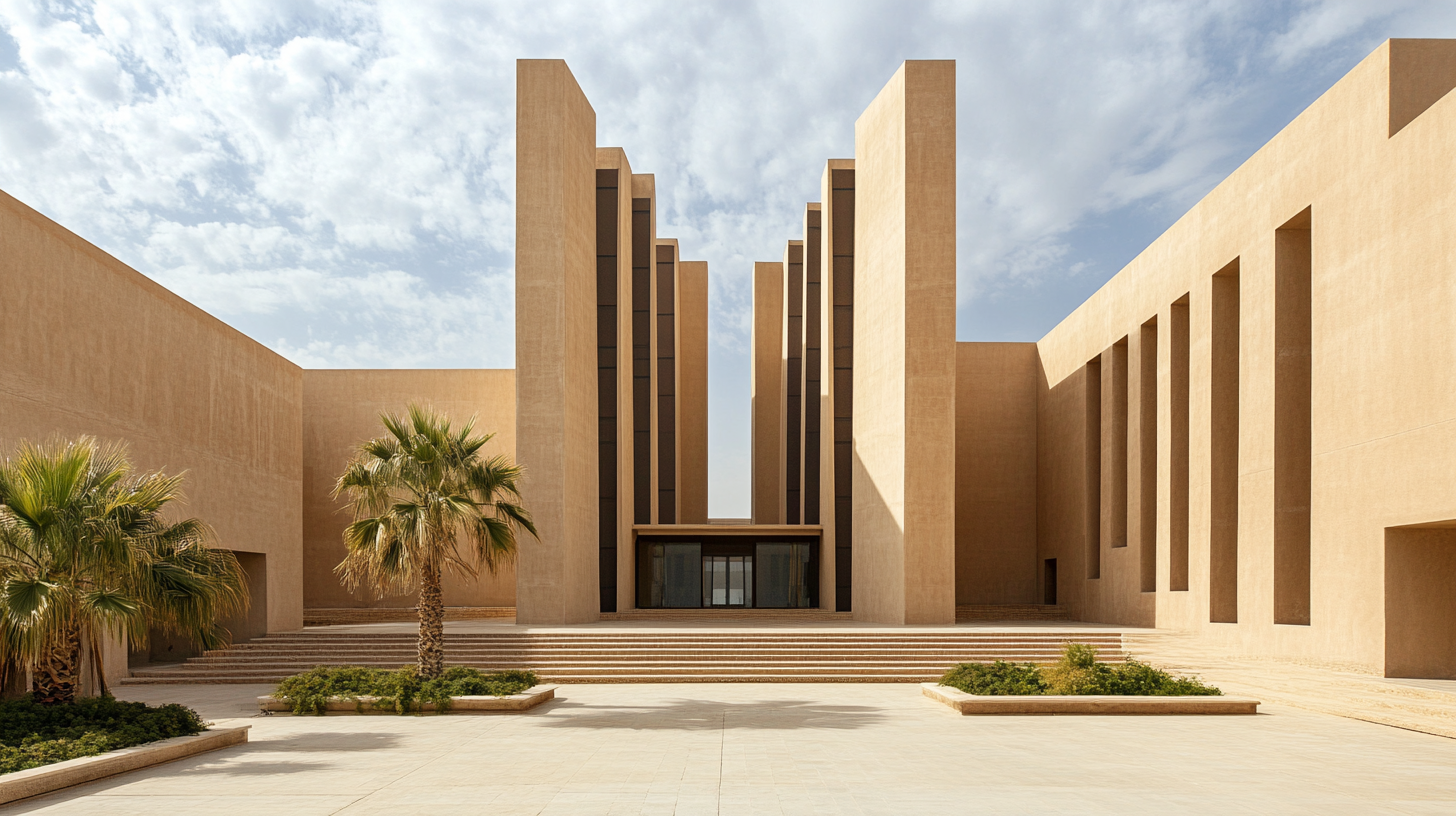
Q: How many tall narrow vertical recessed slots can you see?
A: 6